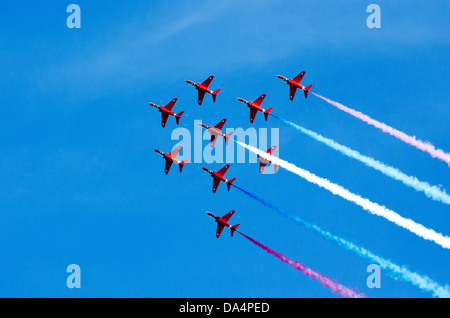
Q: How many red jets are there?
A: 9